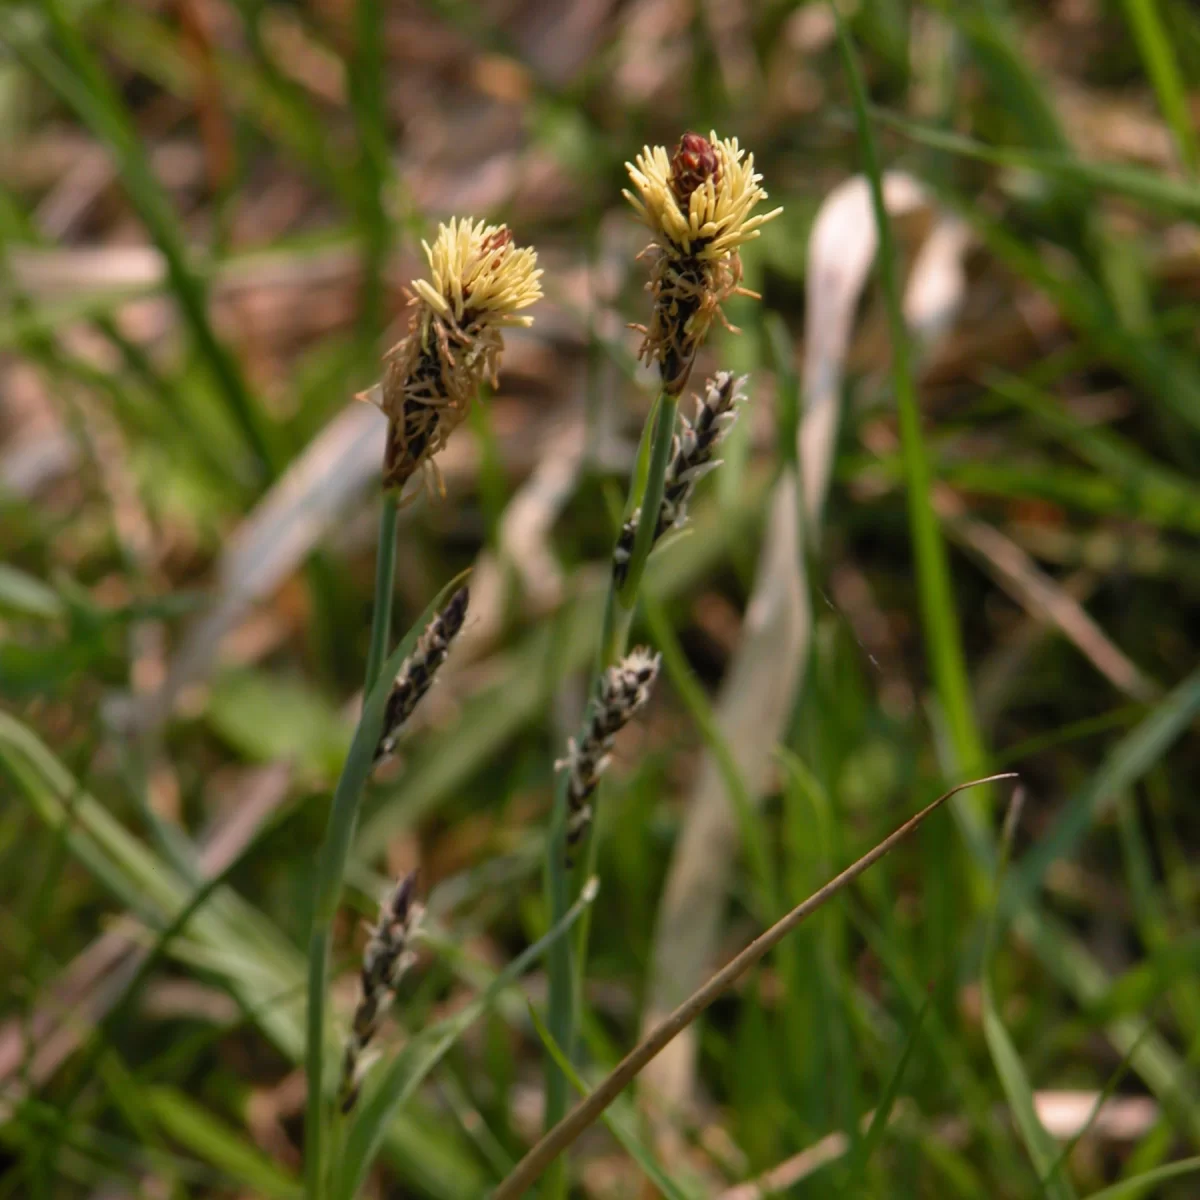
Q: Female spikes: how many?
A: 4